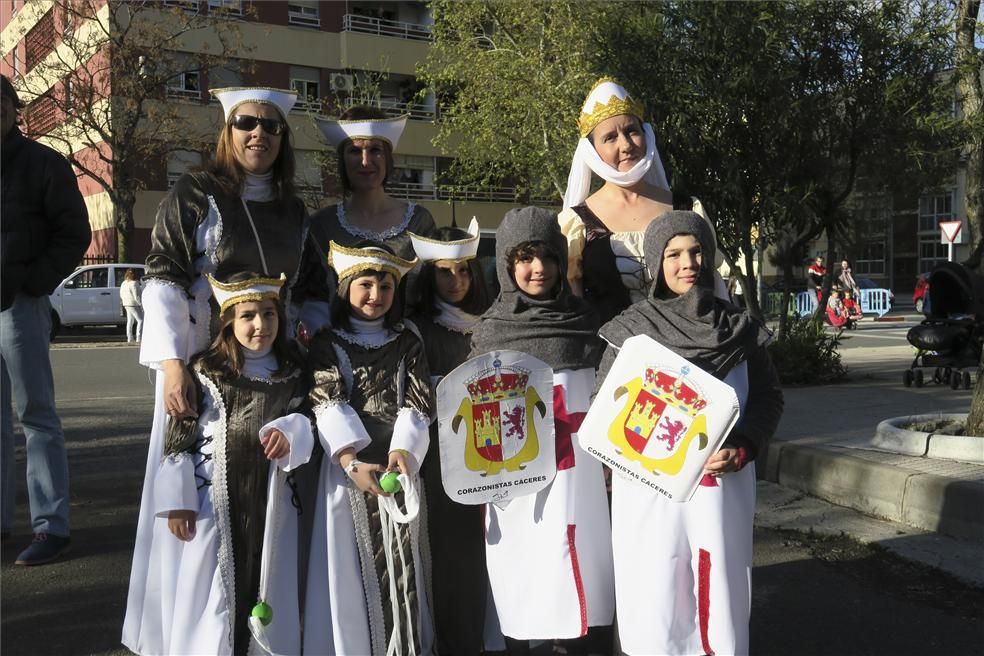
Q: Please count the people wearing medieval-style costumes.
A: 8